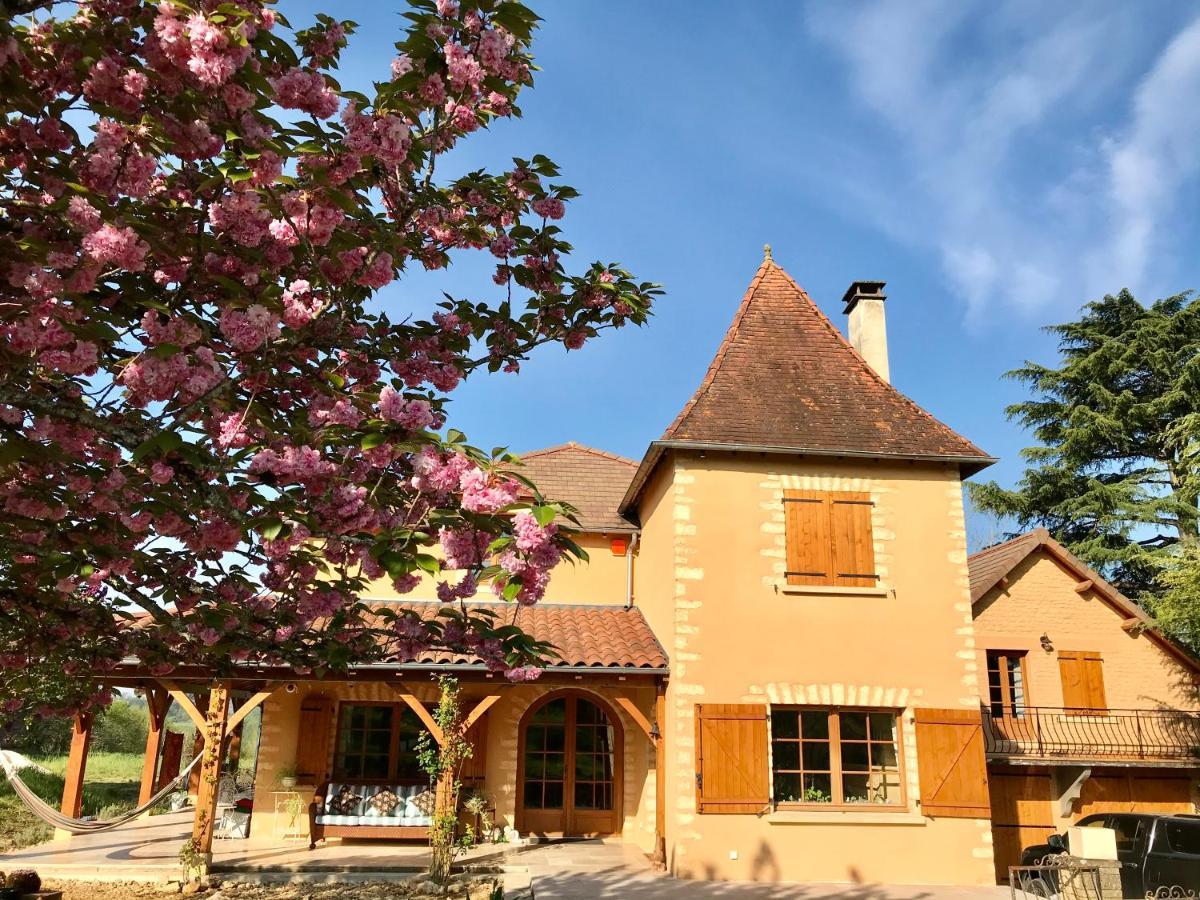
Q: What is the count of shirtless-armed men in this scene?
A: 0